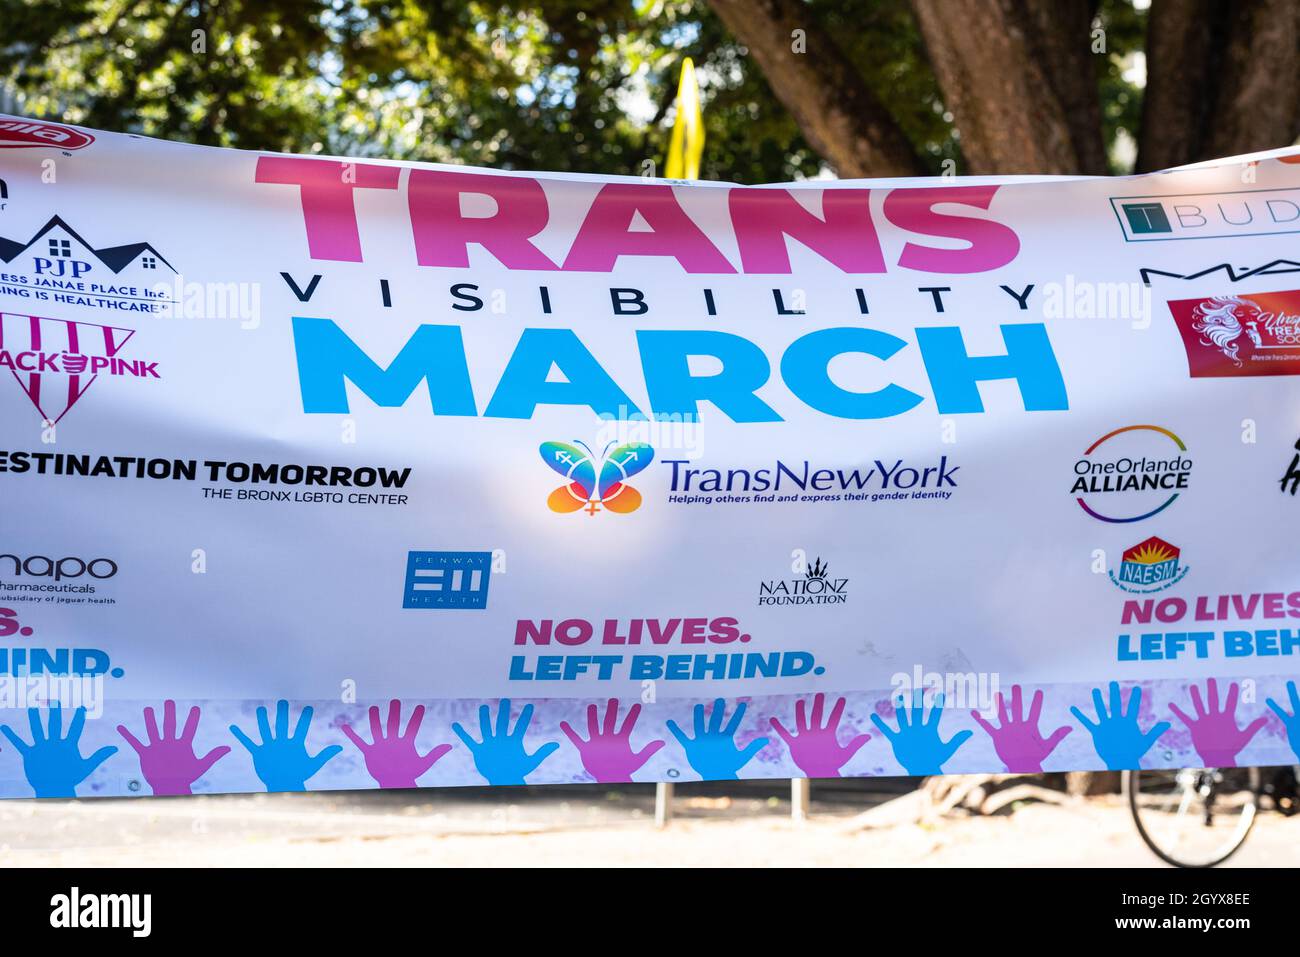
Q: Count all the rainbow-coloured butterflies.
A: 1